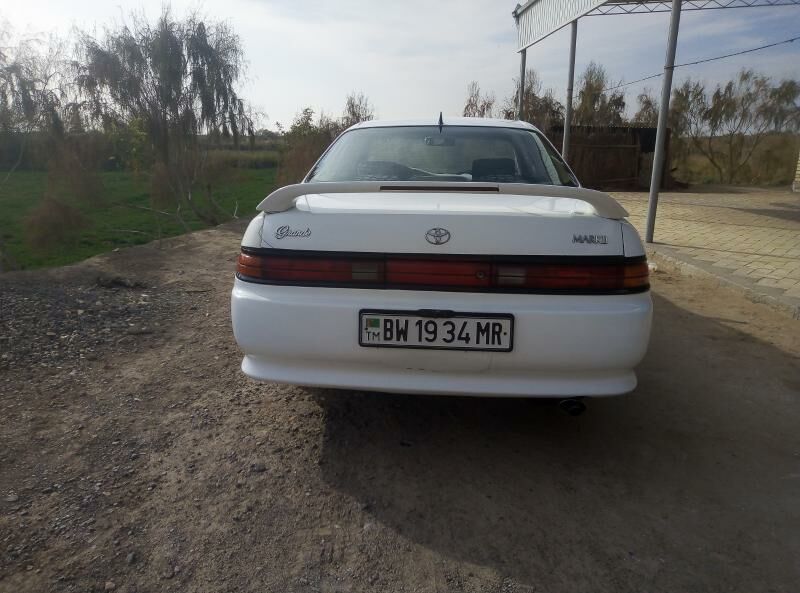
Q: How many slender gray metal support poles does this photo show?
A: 3